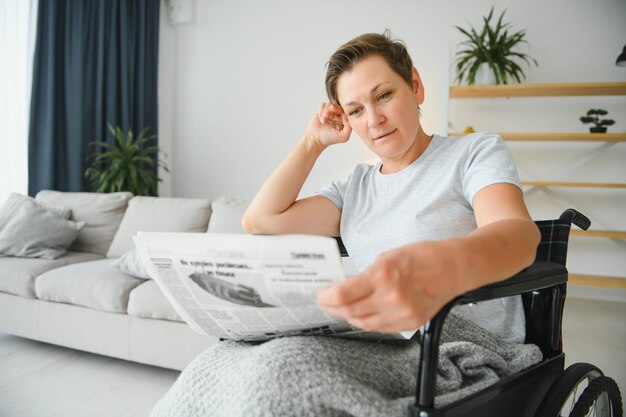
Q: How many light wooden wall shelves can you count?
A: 5